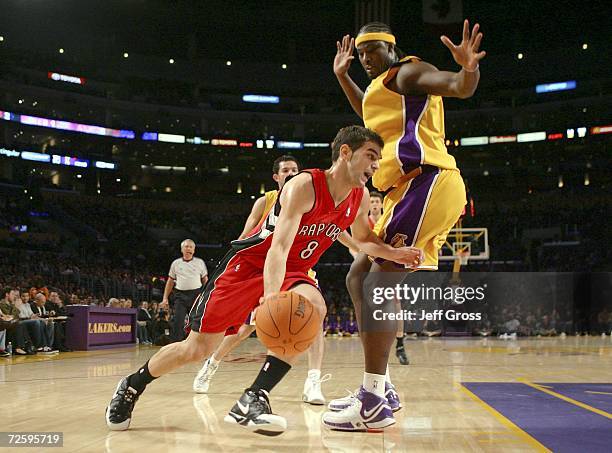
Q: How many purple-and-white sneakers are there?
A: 2